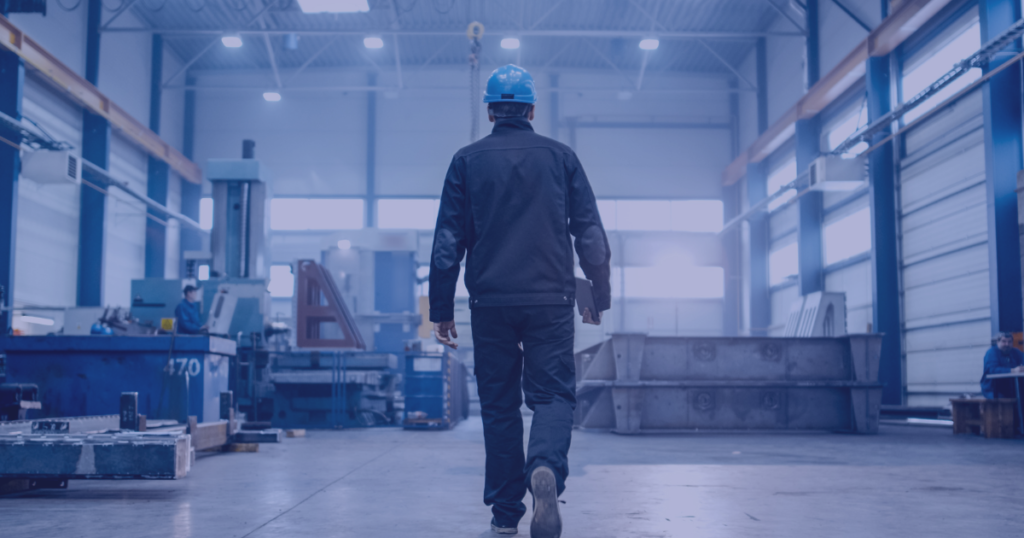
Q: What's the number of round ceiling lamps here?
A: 5